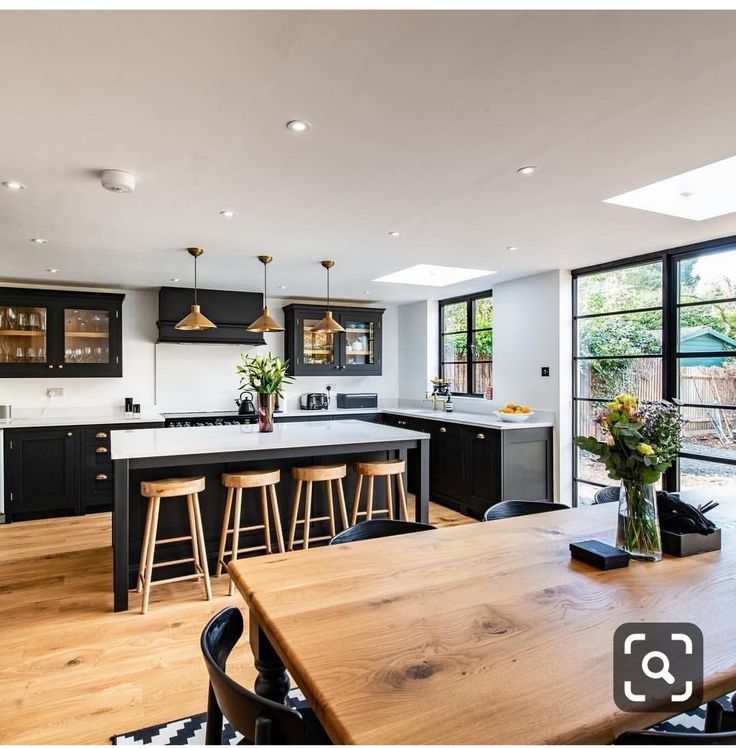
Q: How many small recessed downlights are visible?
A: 11